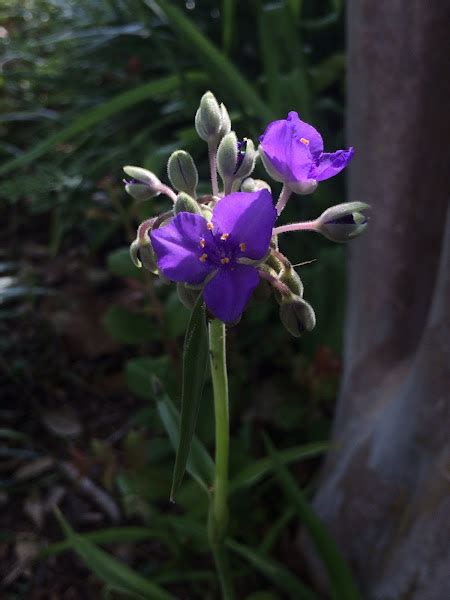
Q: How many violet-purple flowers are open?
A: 2